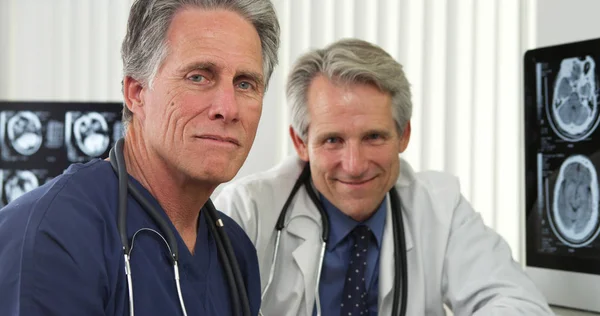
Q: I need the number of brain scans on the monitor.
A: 2